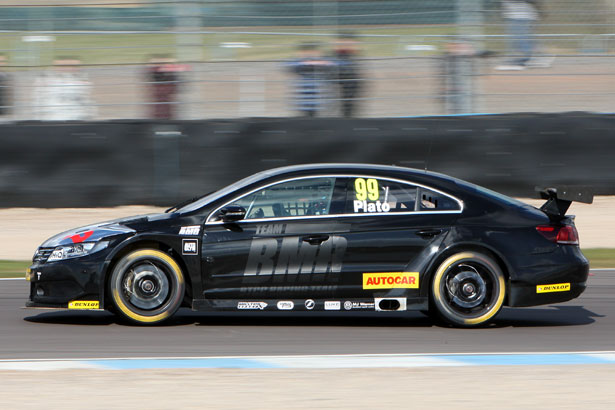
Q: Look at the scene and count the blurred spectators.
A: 7